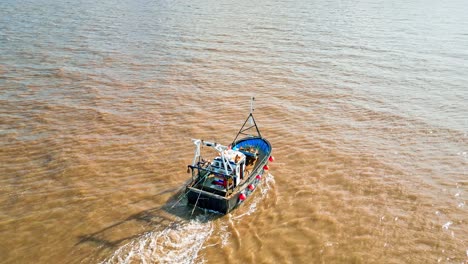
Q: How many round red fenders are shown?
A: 5